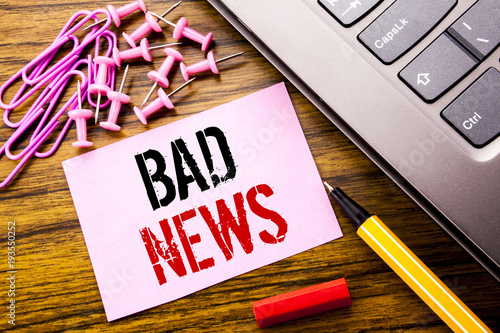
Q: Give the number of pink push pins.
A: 10